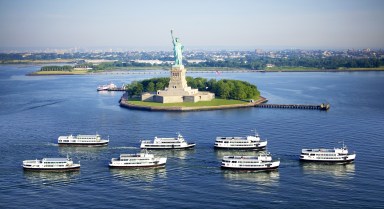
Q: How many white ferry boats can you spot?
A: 7